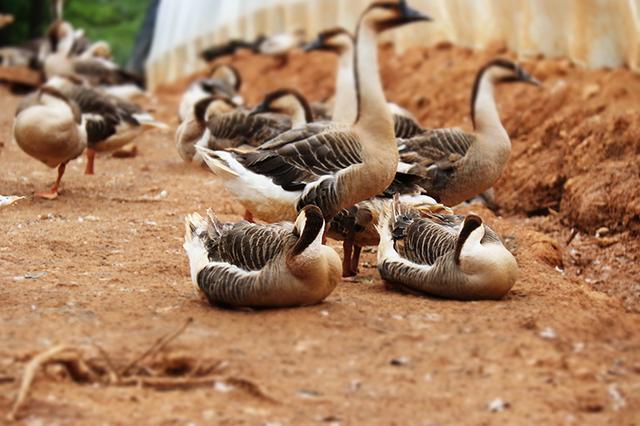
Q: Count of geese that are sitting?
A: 2